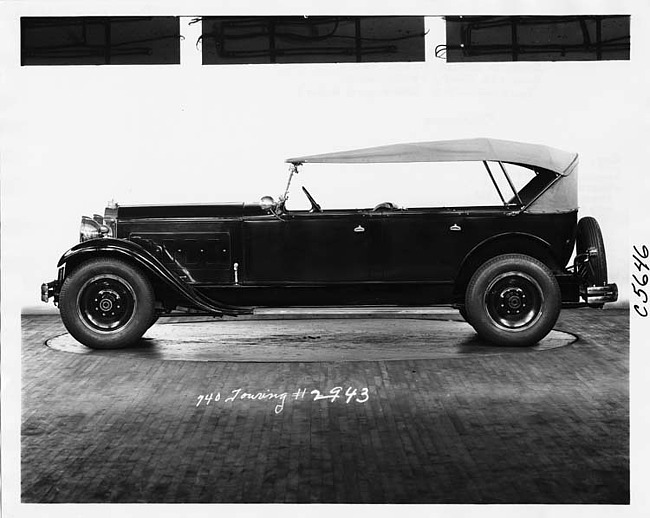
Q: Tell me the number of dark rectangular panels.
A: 3